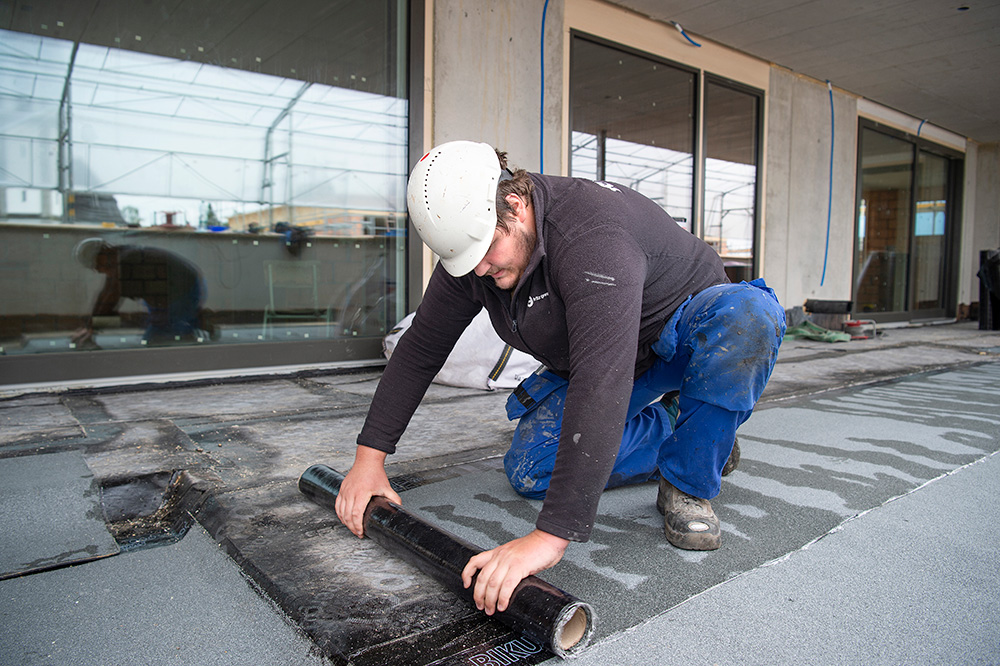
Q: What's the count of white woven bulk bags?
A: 1